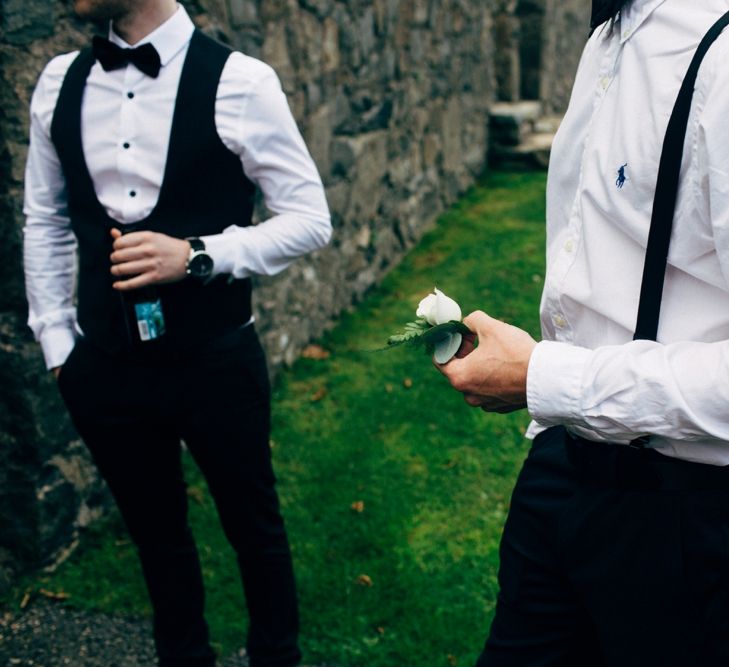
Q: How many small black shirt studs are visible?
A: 3